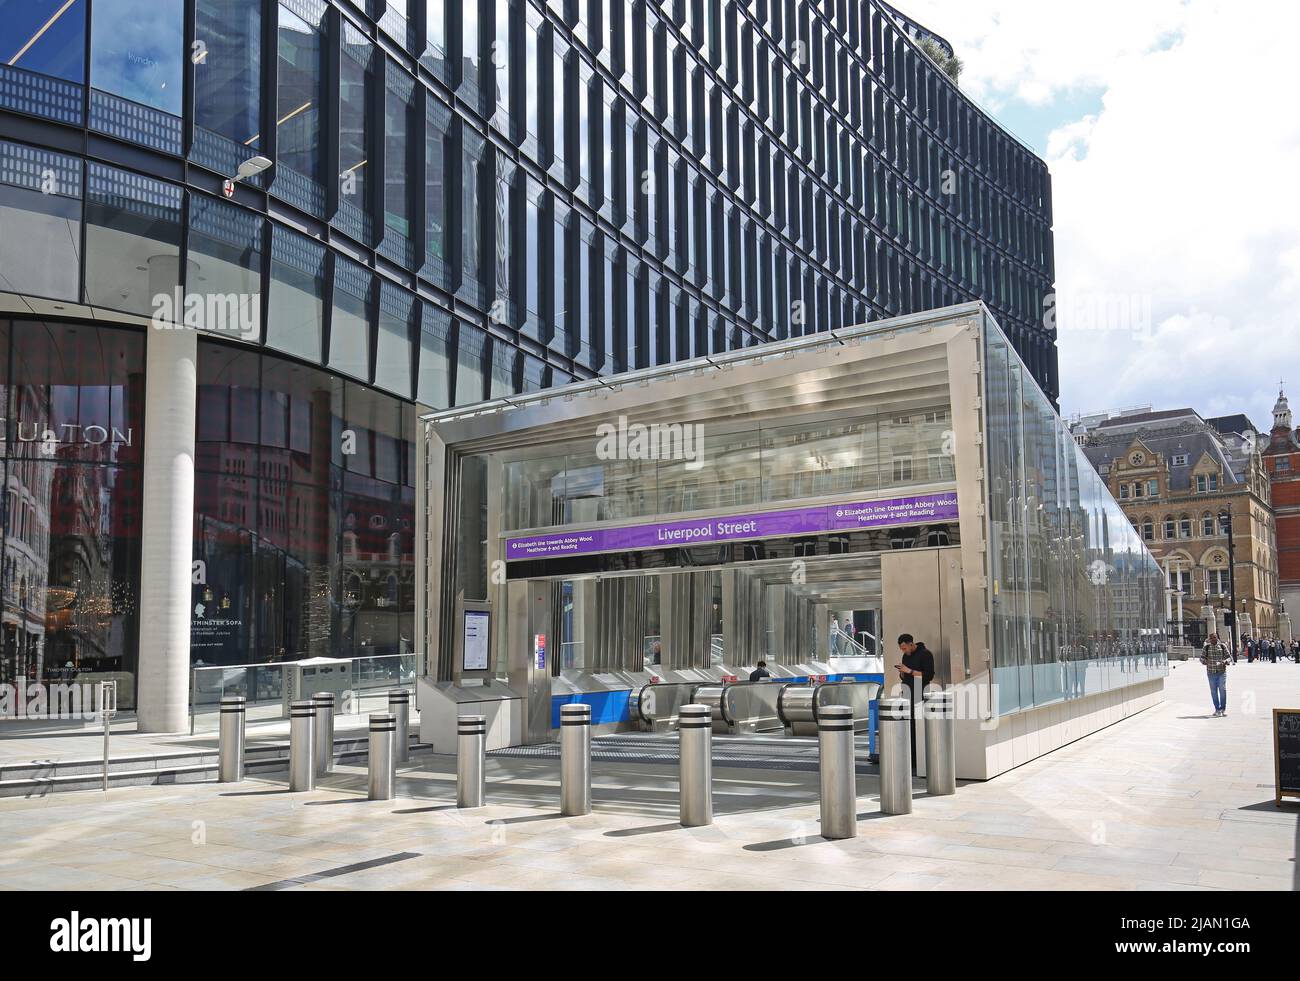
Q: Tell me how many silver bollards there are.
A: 11